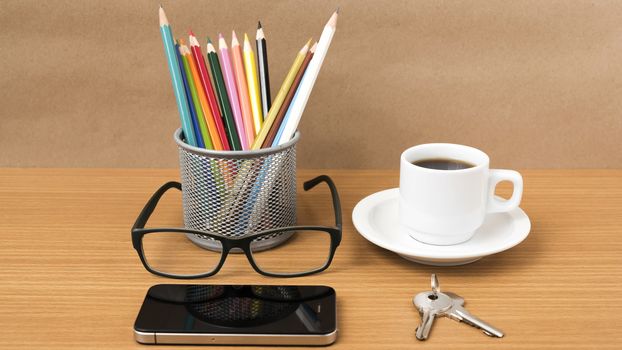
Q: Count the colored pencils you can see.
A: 14